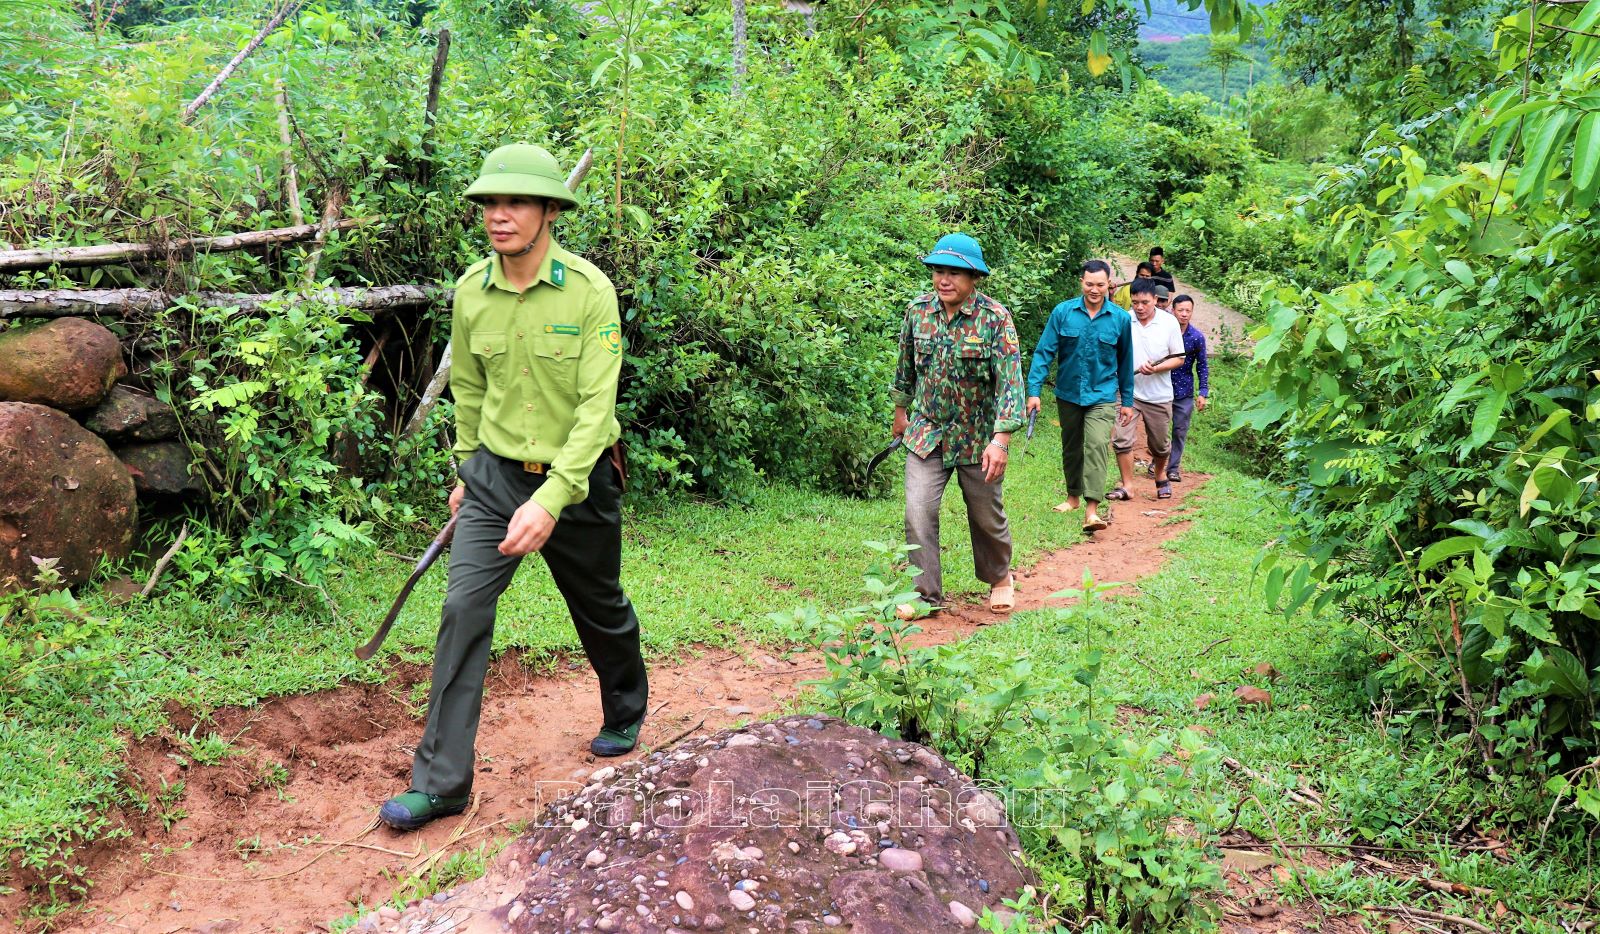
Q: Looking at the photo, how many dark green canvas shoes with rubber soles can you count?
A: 2